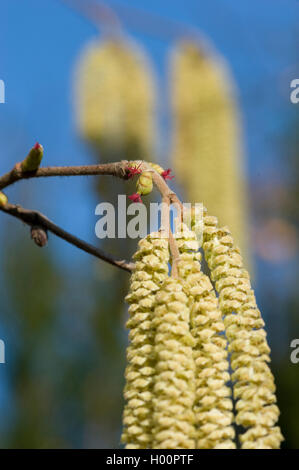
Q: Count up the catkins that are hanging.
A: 4